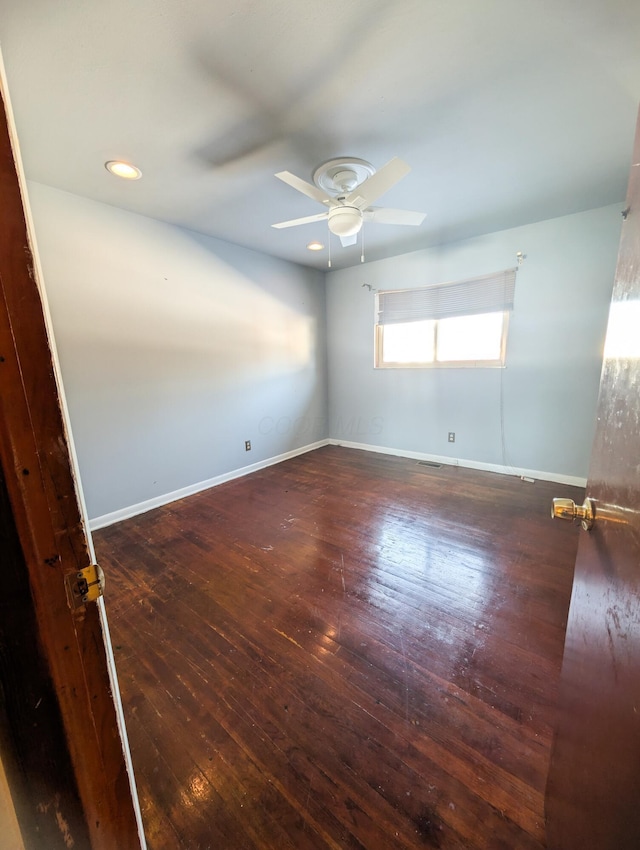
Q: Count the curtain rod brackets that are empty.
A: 2